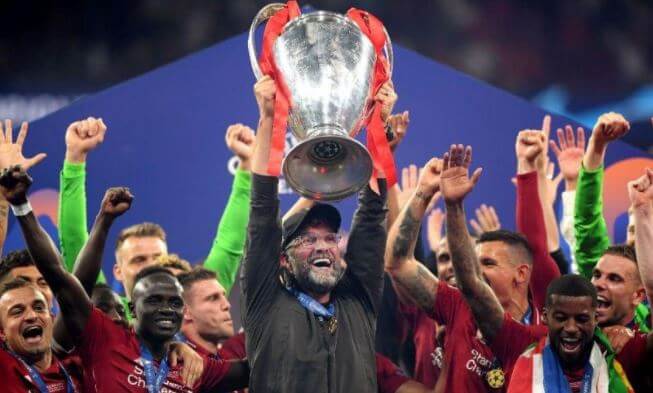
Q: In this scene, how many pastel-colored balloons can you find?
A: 0